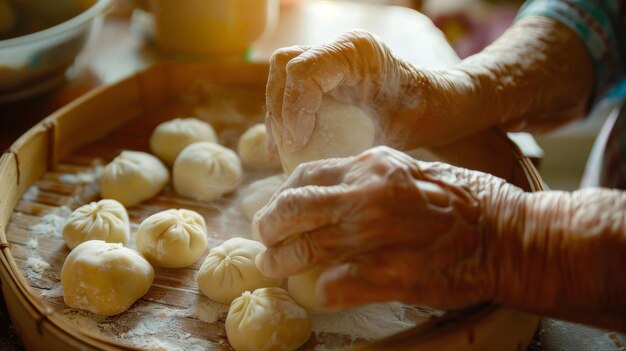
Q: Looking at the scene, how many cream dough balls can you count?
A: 12